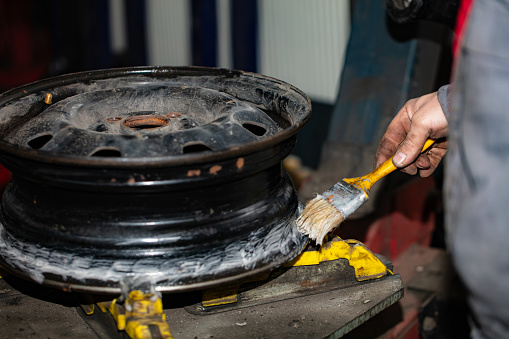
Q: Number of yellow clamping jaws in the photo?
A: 2